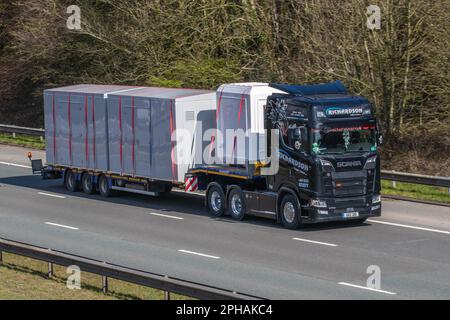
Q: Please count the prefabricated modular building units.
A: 3